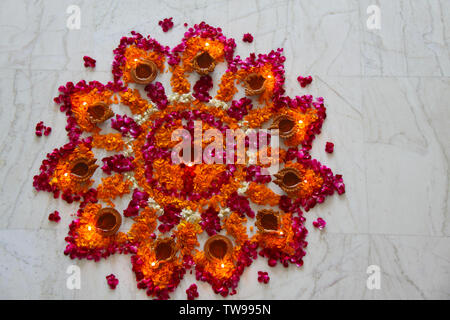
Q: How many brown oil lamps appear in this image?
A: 12